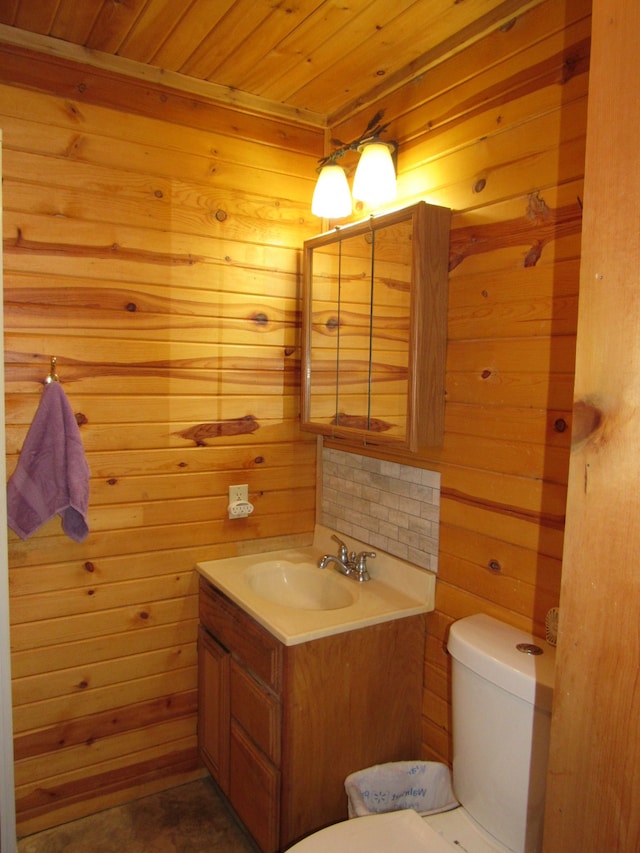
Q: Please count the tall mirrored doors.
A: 3